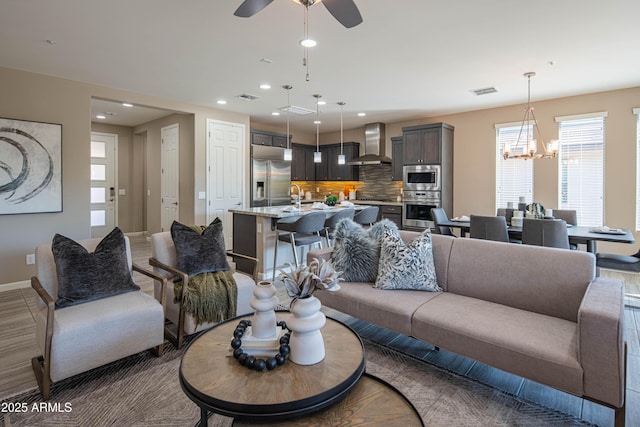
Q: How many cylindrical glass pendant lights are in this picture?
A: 3